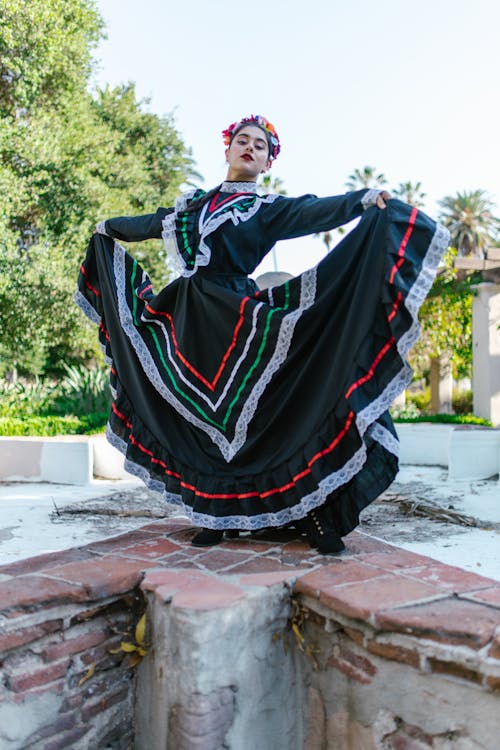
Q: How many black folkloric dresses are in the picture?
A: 1